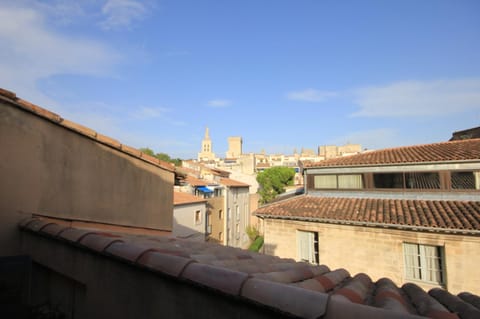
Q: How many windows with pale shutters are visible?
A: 2